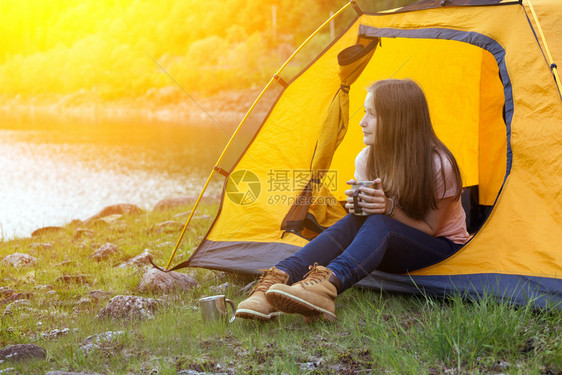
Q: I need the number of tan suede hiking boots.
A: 2